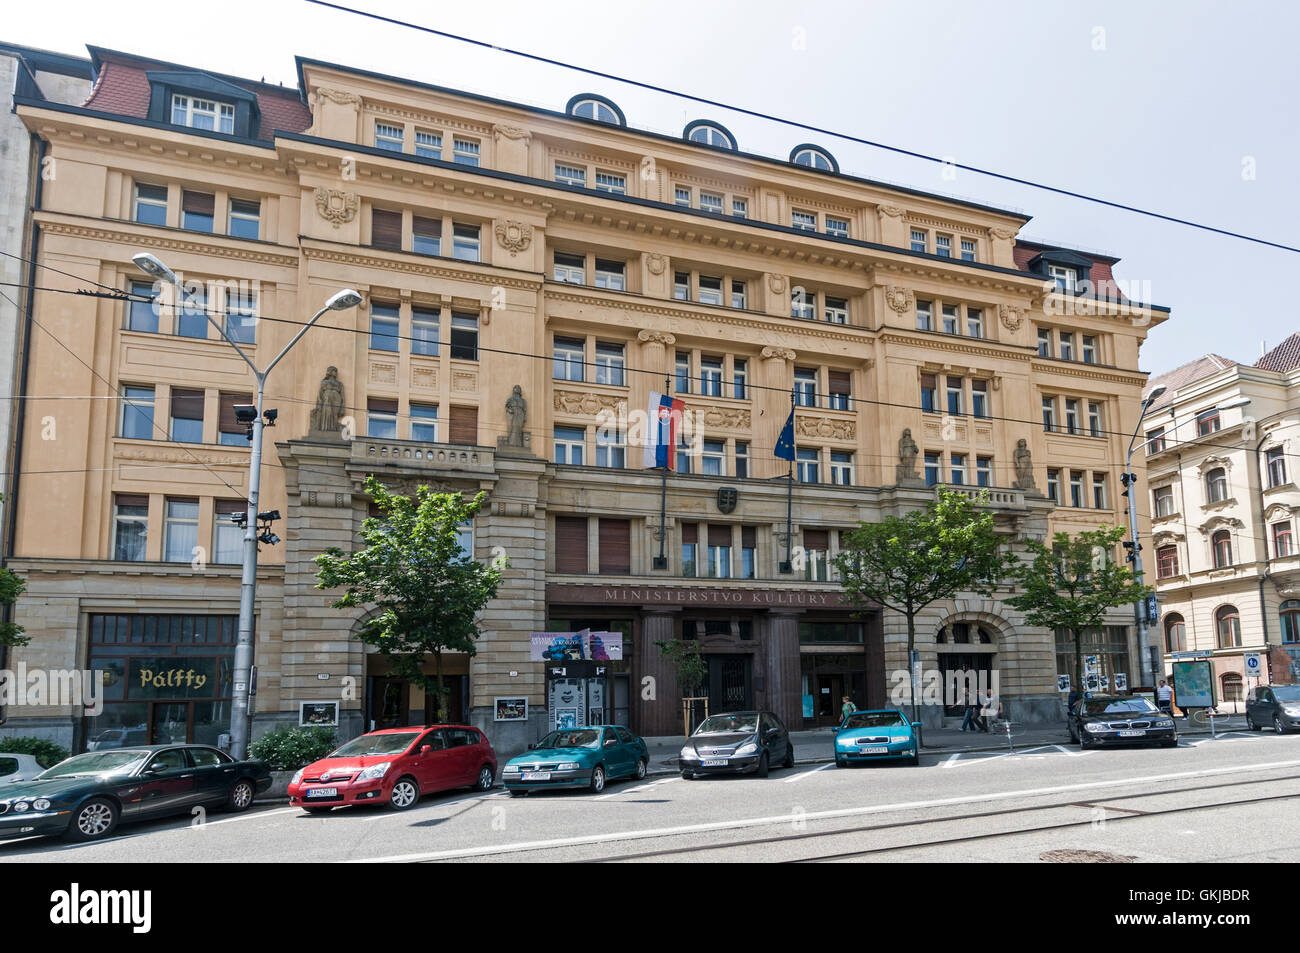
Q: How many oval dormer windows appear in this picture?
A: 3